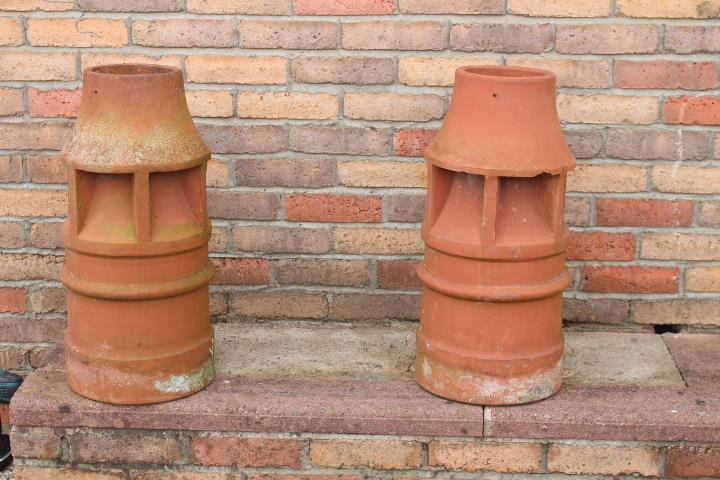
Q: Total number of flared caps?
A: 2